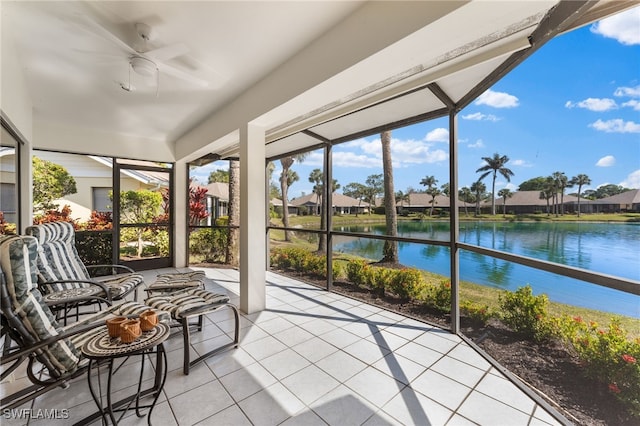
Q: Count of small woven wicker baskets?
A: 3